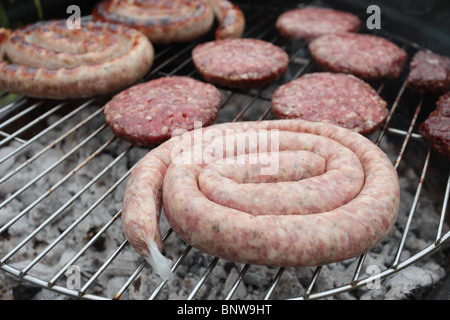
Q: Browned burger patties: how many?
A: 2